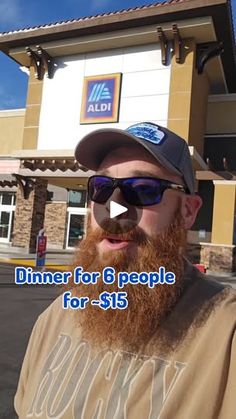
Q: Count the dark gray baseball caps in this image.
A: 1